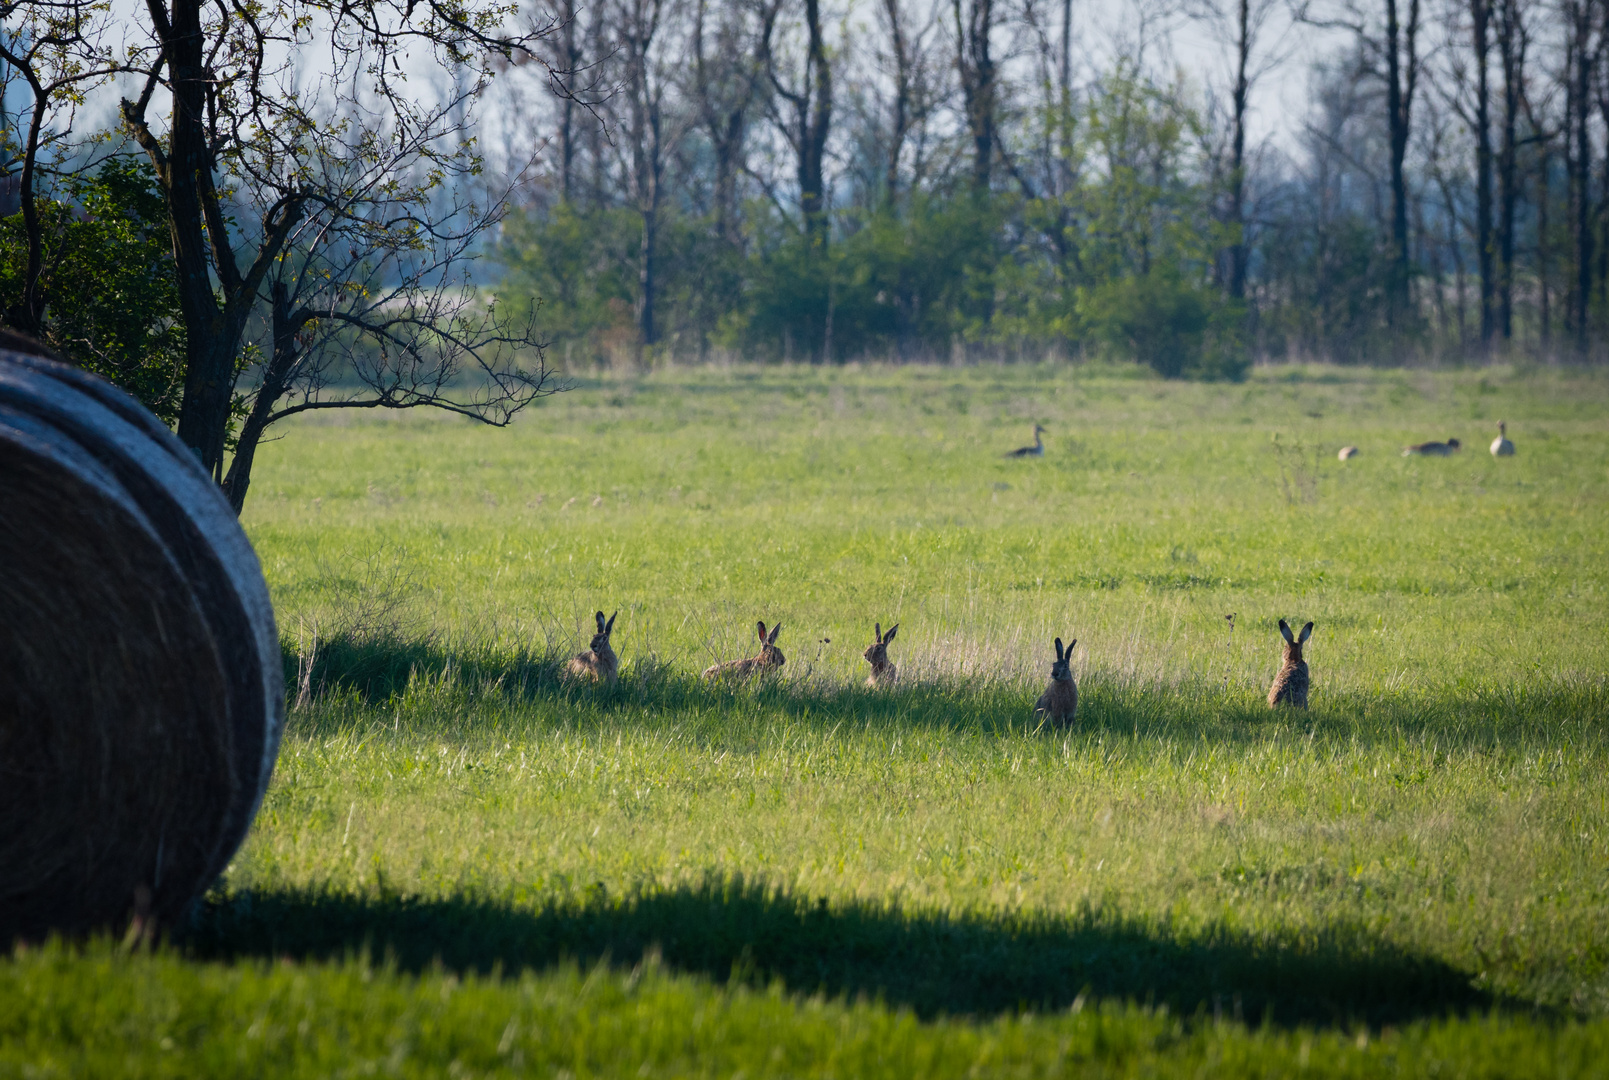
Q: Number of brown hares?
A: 5